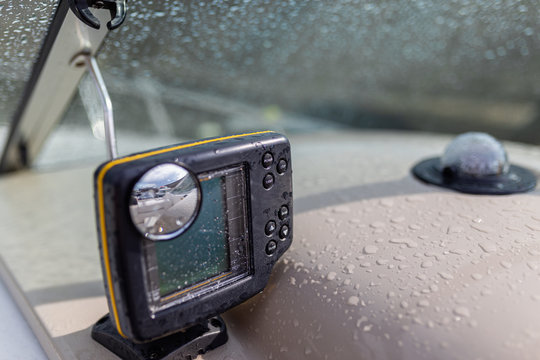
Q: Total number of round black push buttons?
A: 7